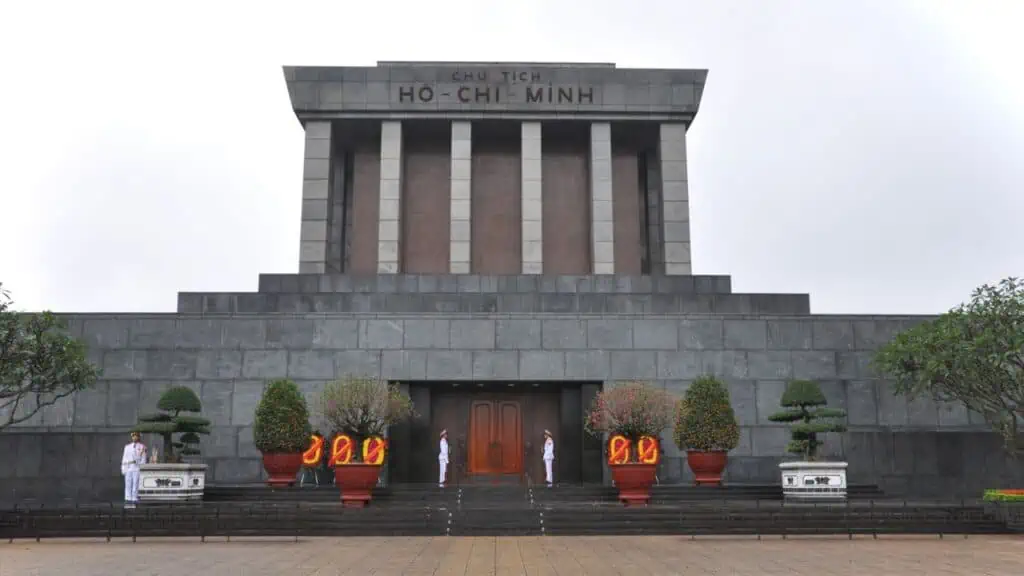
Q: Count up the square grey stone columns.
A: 6